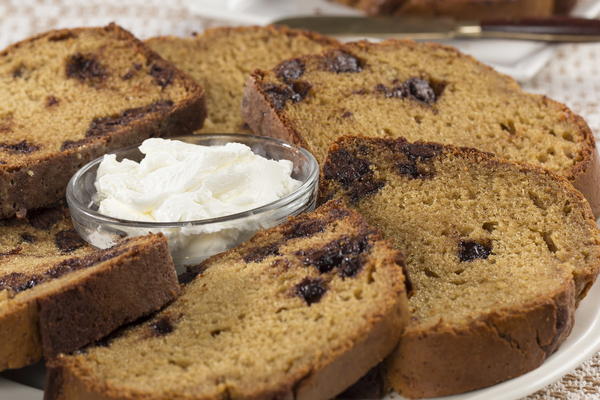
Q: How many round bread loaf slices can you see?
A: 6